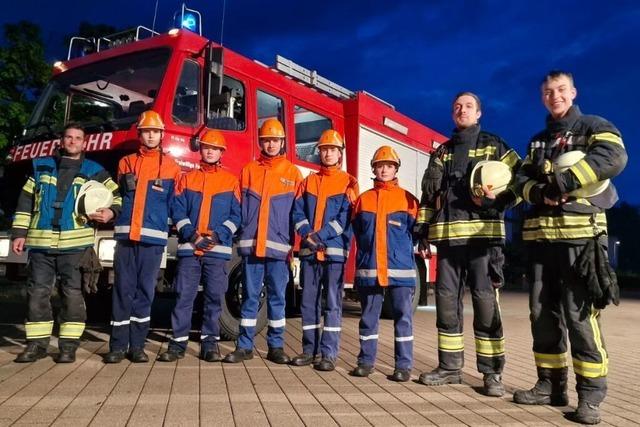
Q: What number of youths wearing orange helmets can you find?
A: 5